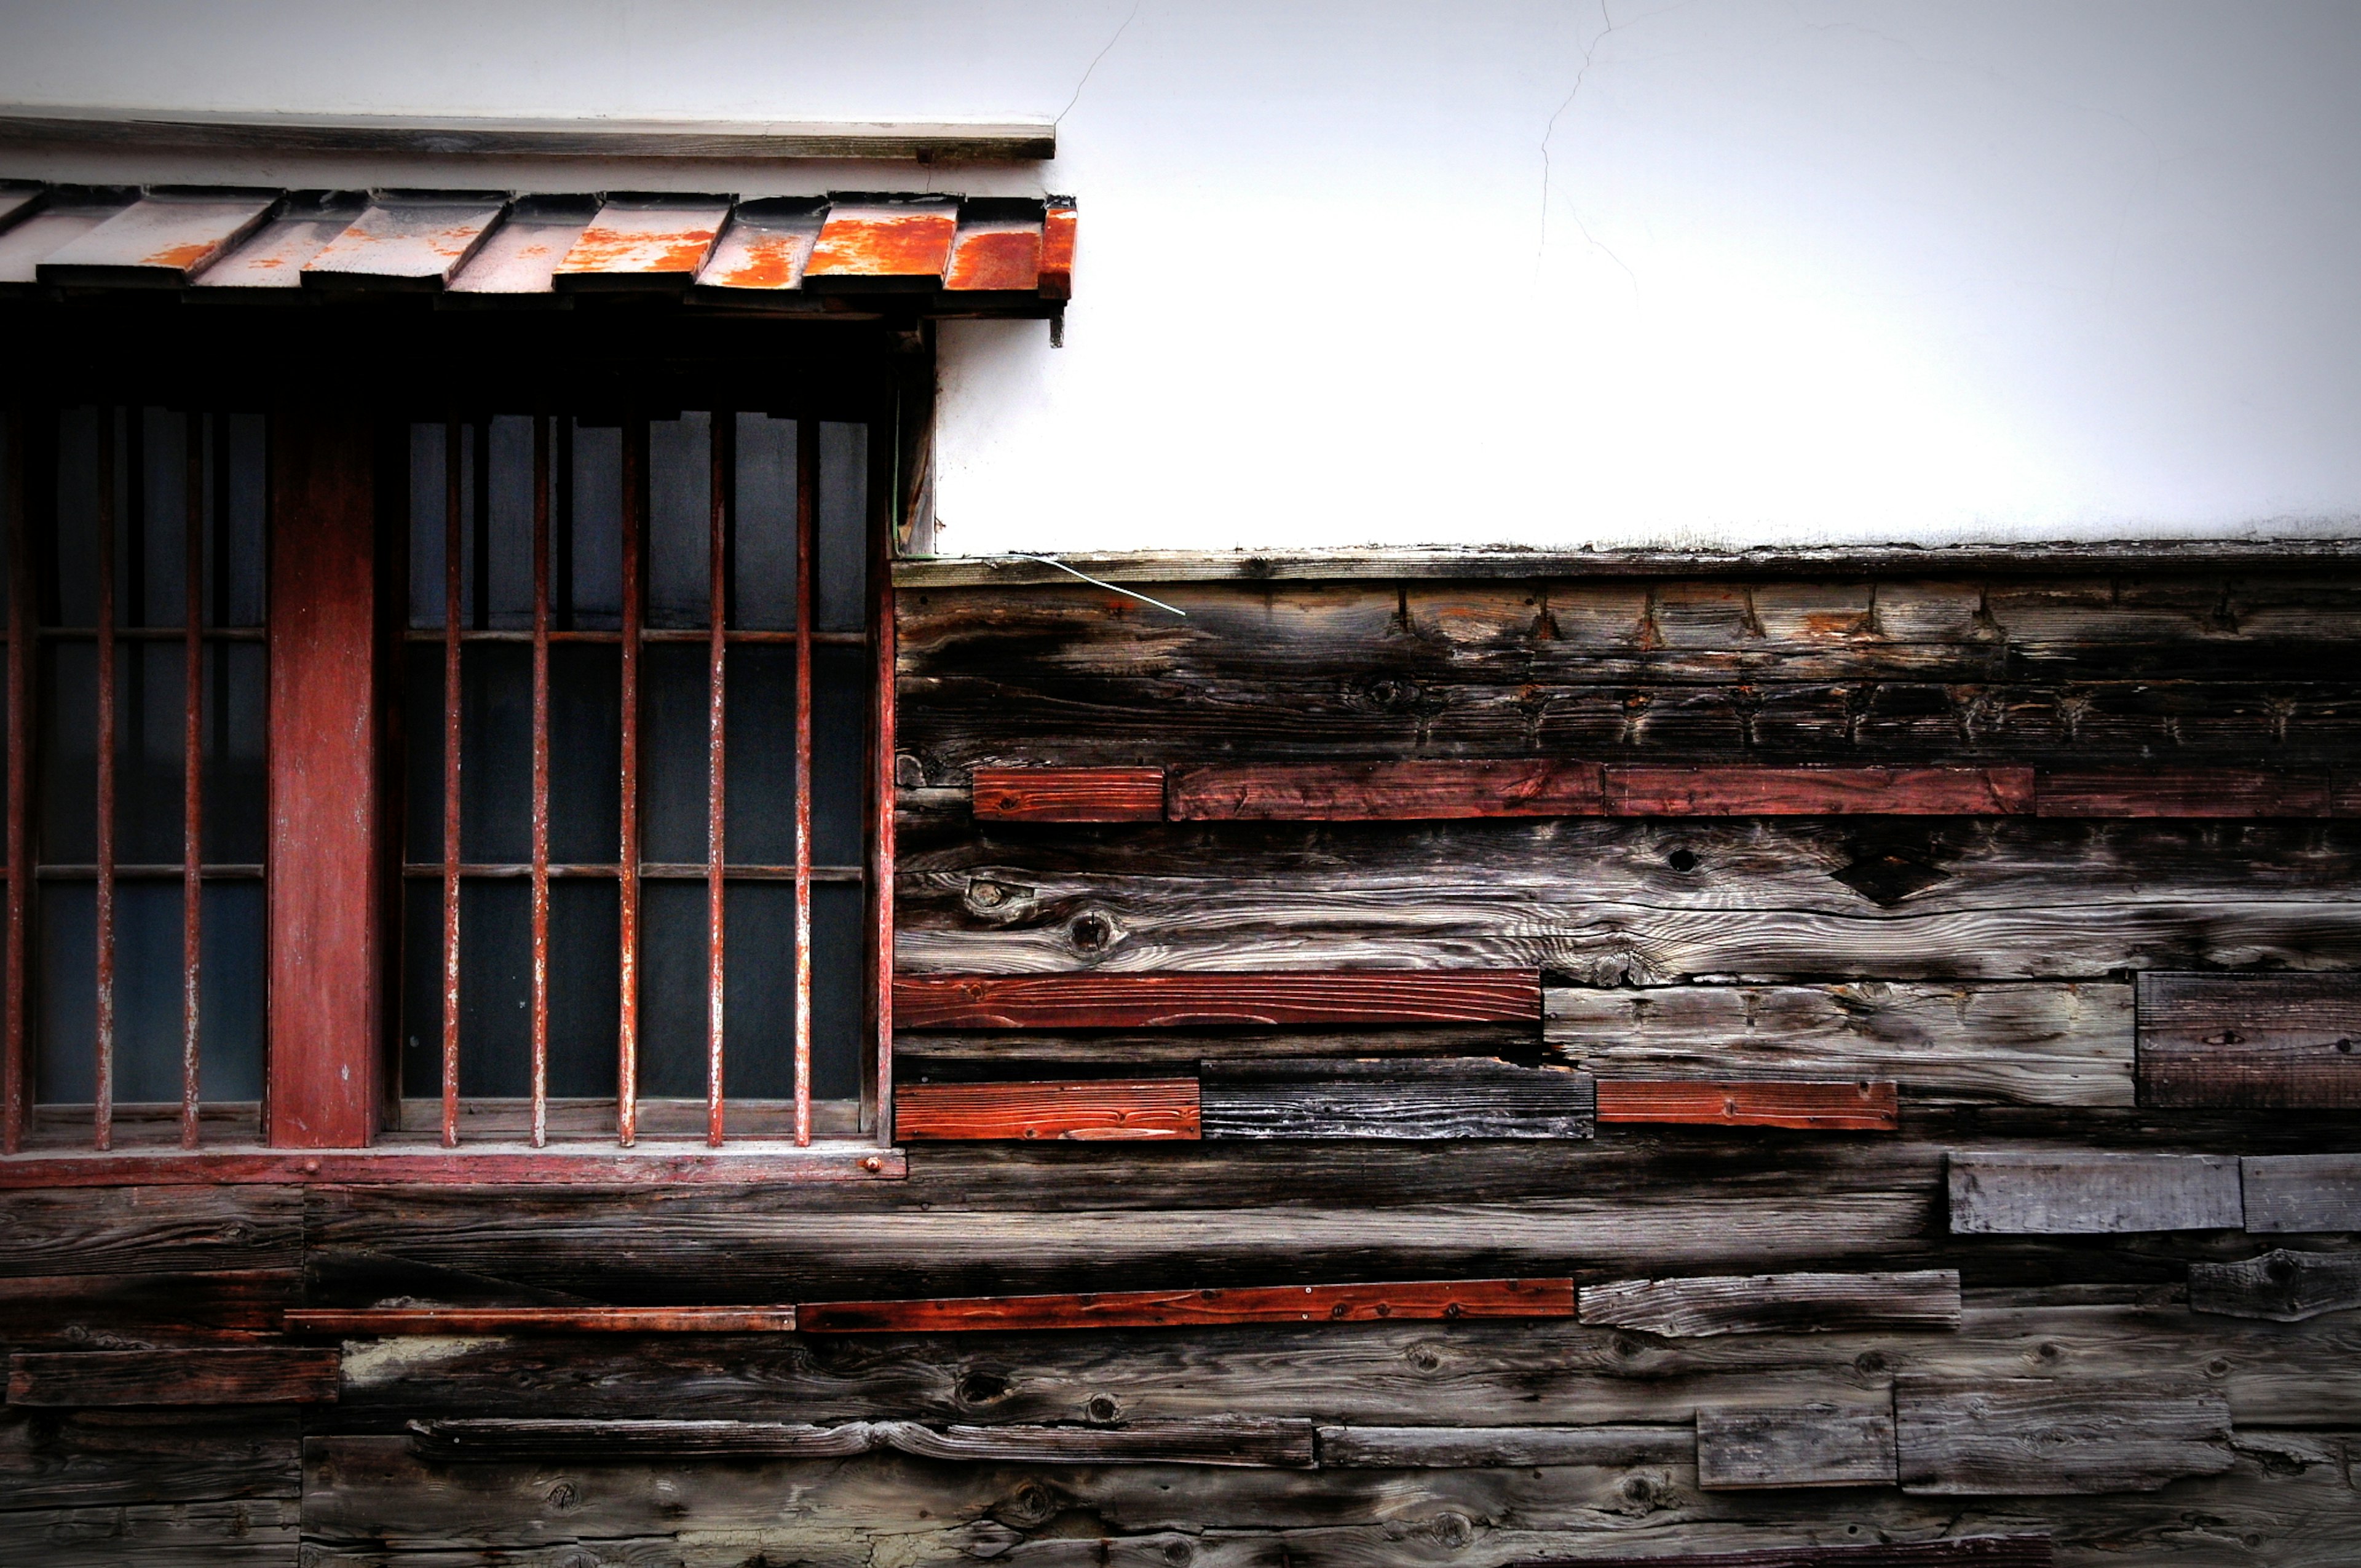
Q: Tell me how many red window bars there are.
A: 8